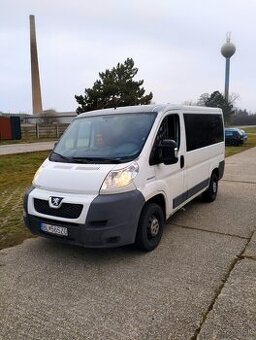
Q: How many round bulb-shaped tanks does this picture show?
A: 1